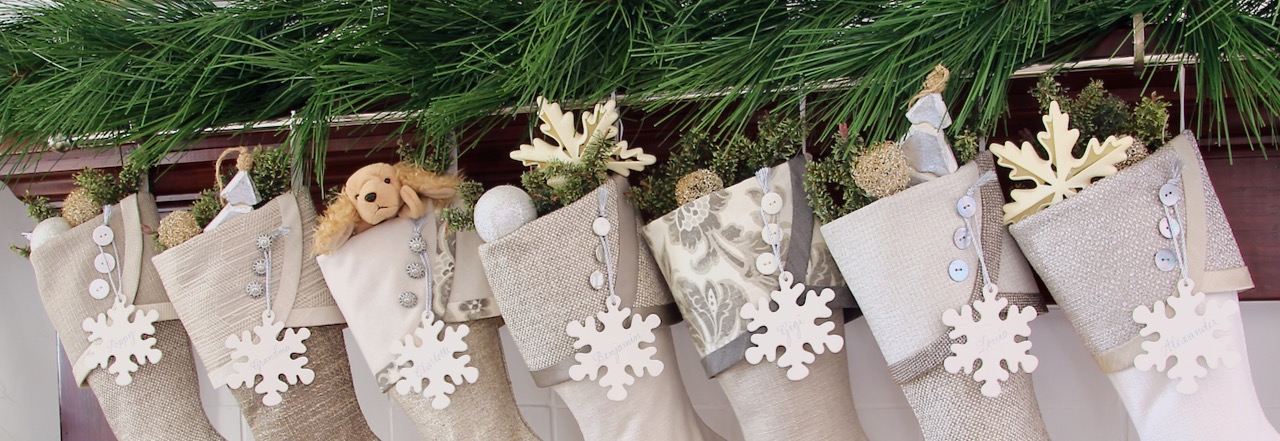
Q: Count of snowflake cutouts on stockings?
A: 7